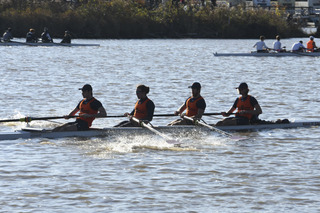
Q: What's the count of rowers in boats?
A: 12